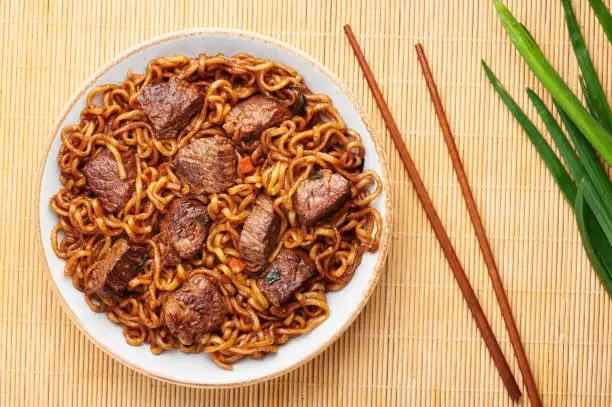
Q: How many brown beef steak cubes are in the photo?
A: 10